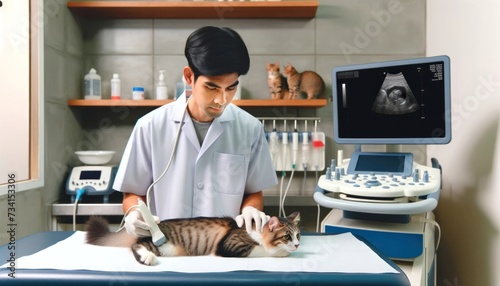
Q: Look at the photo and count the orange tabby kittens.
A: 2